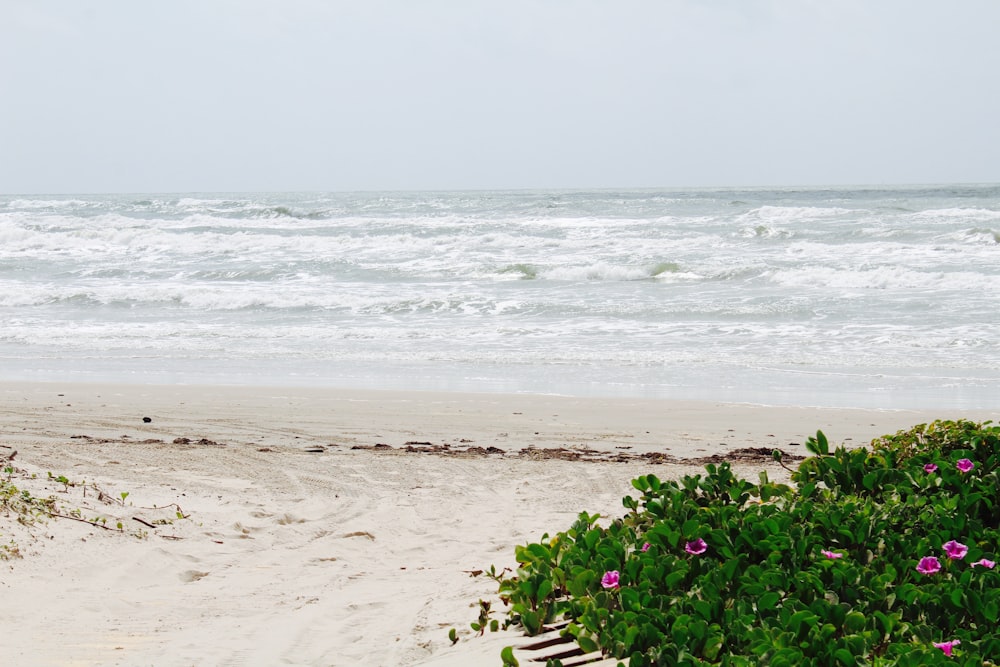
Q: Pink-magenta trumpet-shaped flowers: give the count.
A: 10